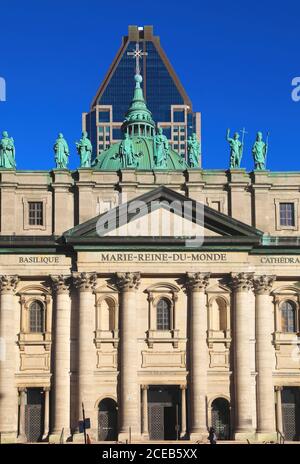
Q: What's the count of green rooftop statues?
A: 8